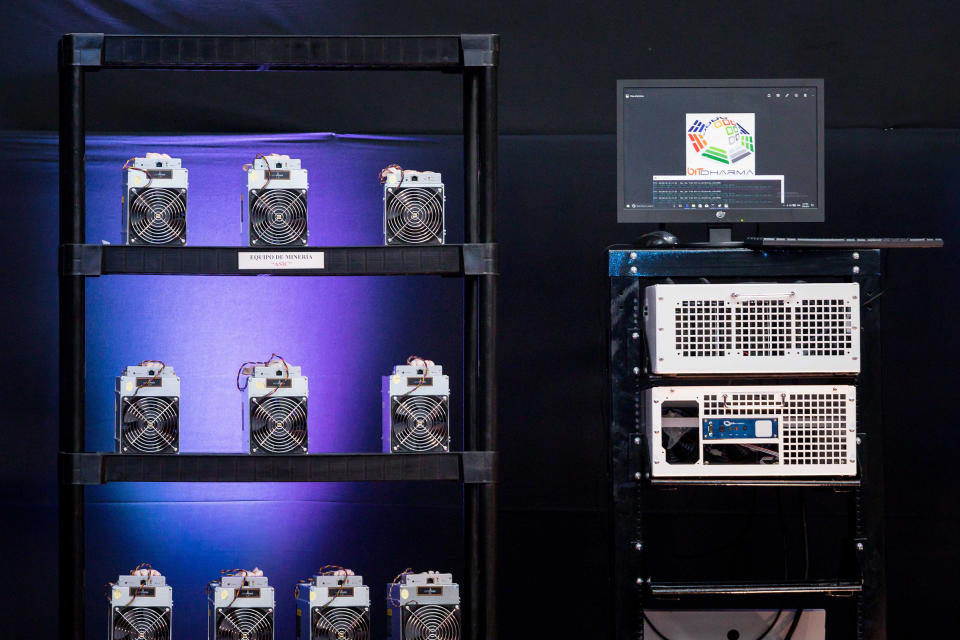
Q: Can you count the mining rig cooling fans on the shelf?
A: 10